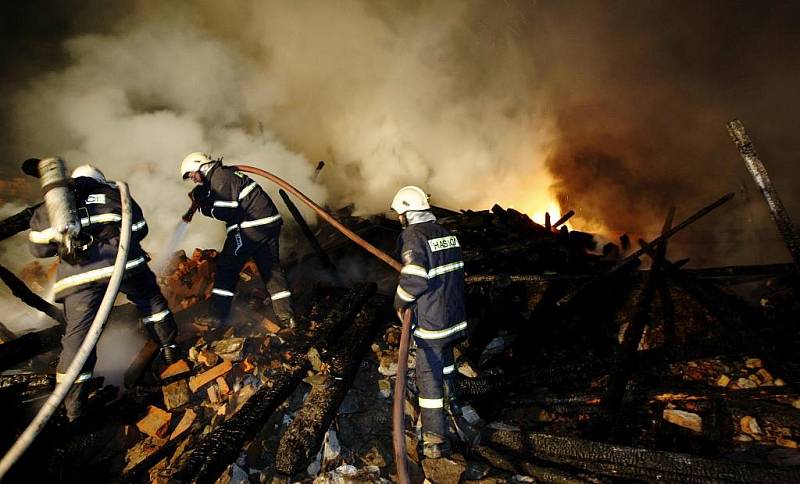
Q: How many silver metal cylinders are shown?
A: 1